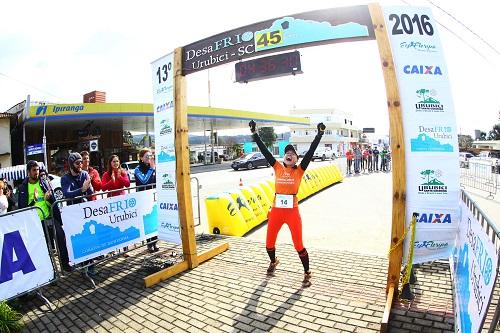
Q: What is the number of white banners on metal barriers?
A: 3